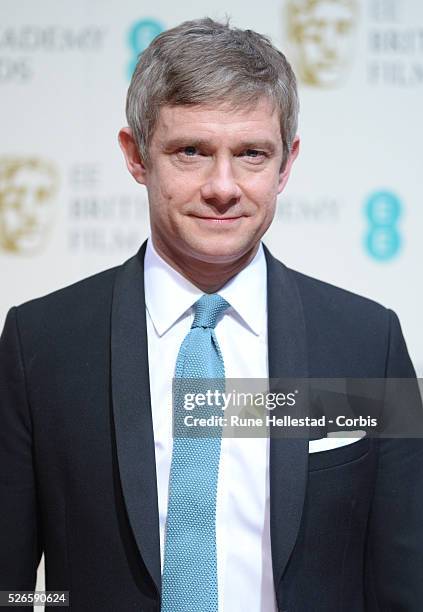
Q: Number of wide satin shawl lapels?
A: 2